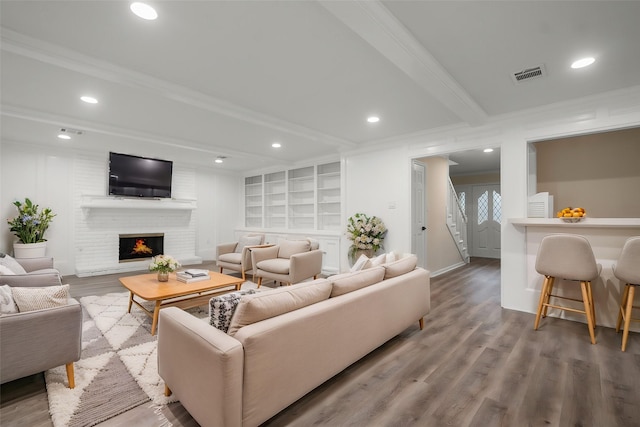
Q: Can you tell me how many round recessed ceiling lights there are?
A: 8